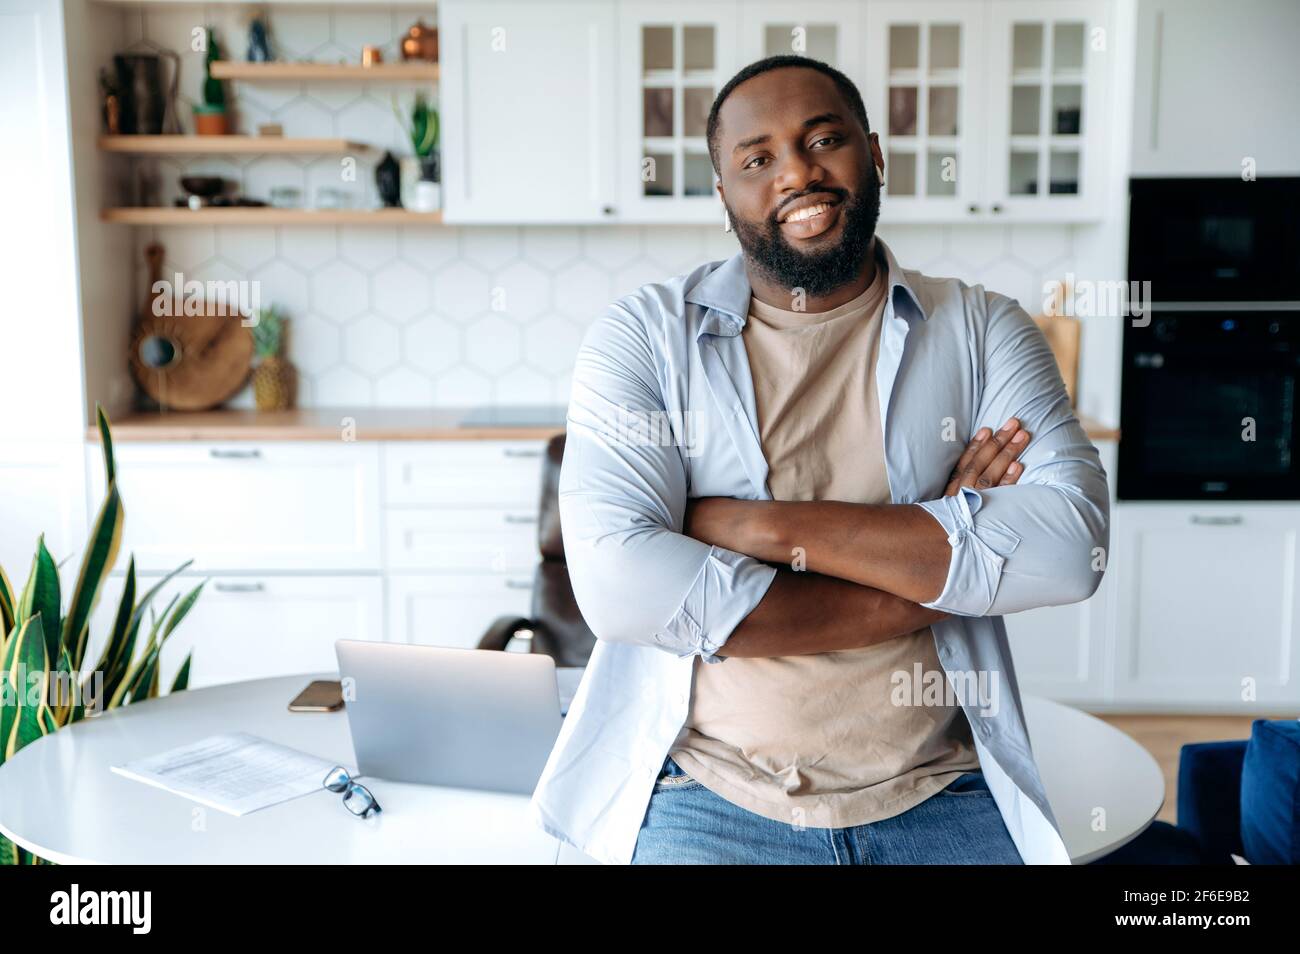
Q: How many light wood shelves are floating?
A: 3